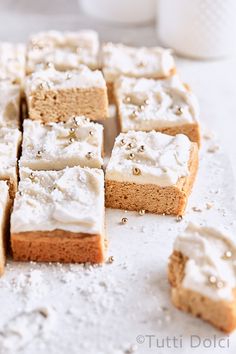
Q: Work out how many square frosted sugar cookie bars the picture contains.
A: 12